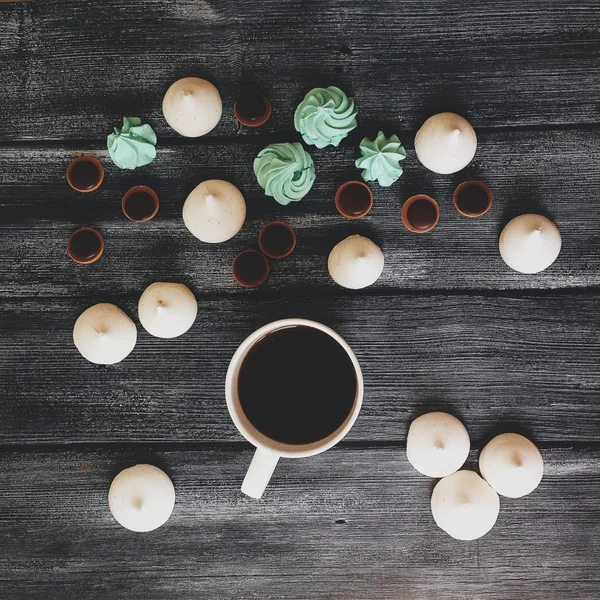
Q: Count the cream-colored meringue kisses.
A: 11